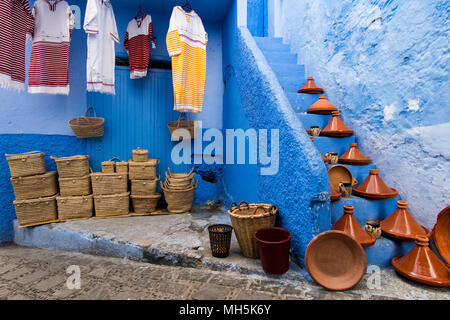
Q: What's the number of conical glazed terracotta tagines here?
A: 8